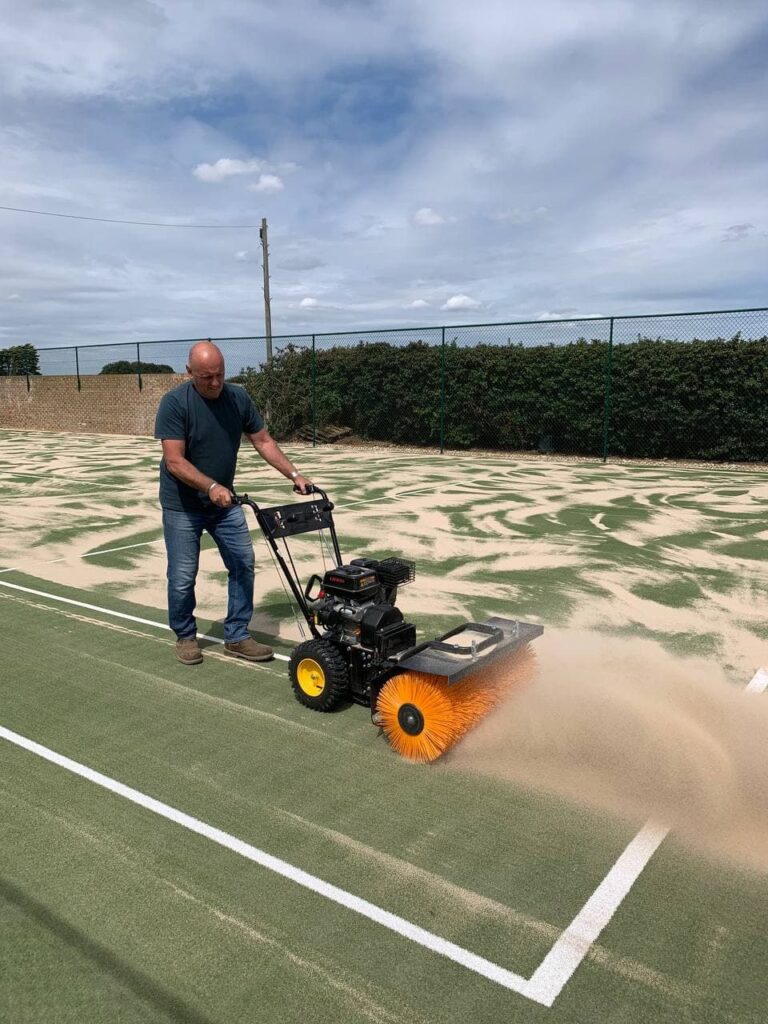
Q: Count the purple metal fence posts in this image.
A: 0